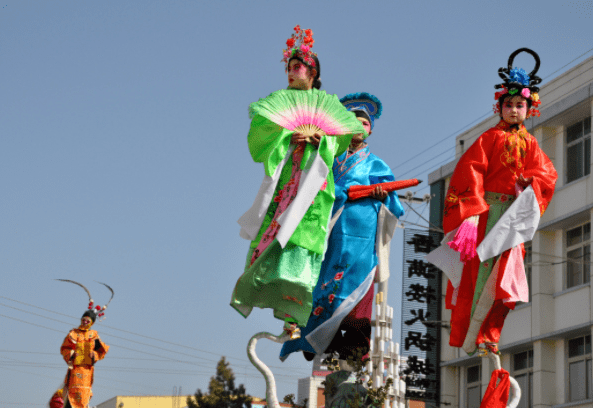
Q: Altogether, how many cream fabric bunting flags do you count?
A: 0